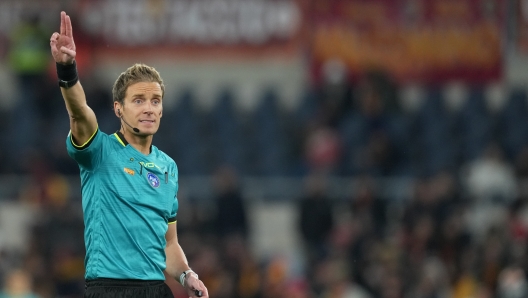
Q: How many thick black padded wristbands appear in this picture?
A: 1